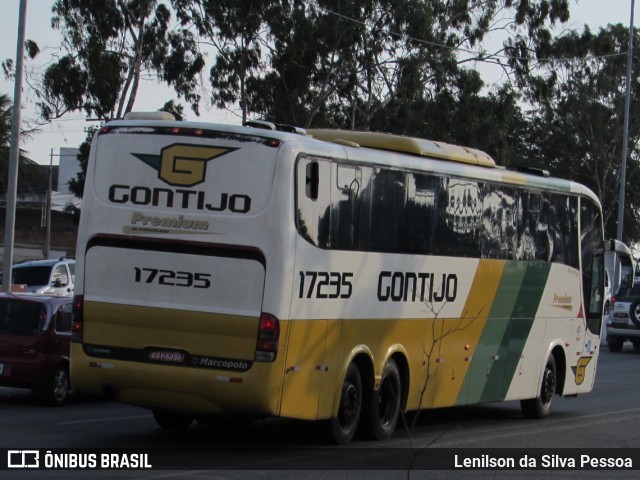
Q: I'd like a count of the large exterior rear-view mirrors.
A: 1